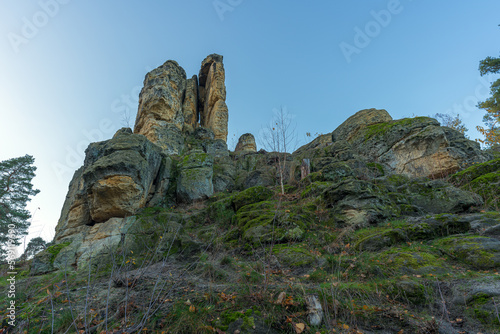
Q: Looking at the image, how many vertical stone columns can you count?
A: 3